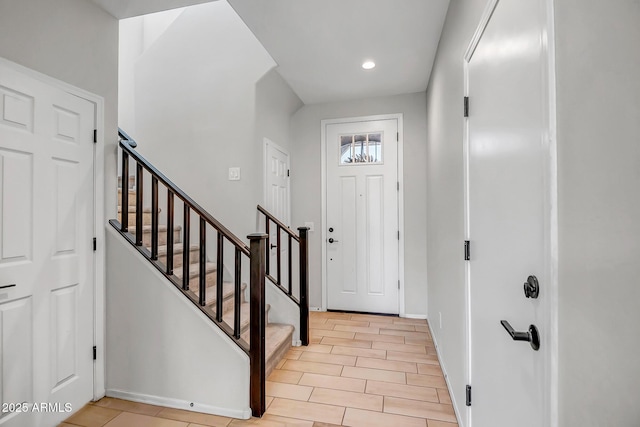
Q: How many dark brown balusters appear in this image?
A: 11